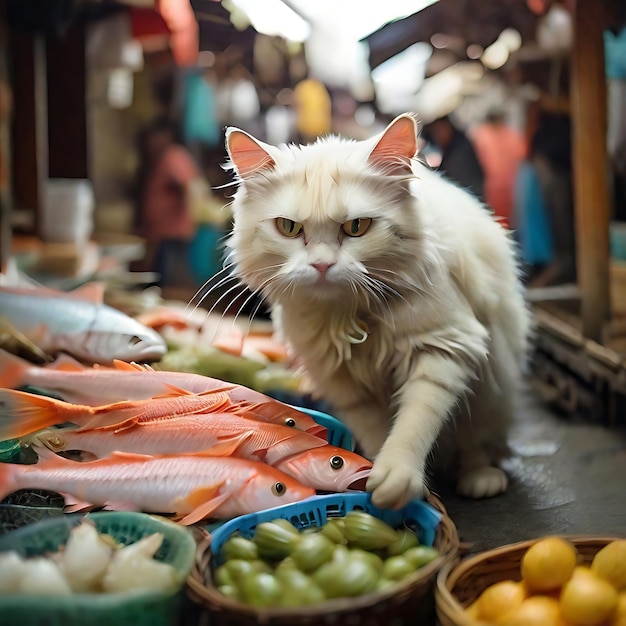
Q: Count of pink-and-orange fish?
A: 4